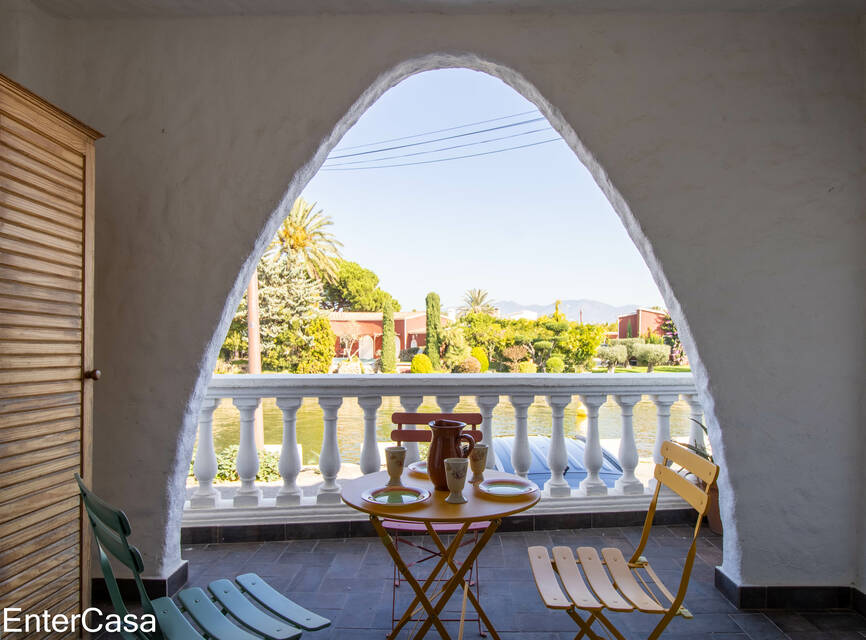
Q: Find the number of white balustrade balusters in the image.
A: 14